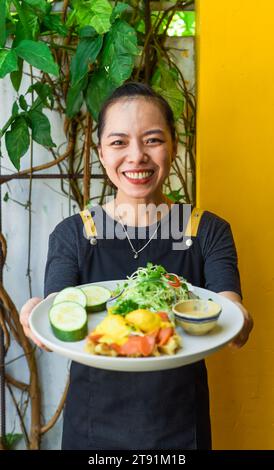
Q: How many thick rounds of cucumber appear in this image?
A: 3